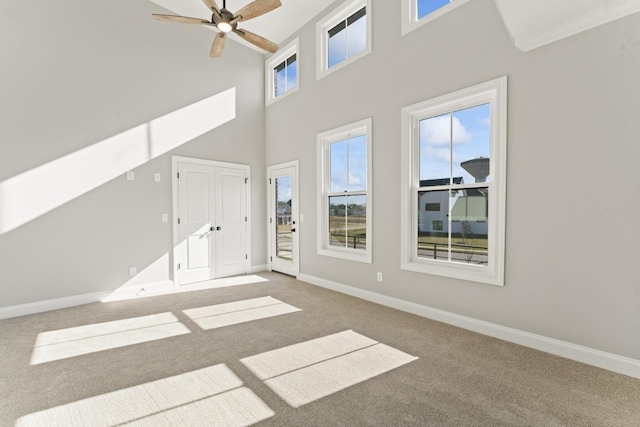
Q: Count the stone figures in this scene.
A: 0